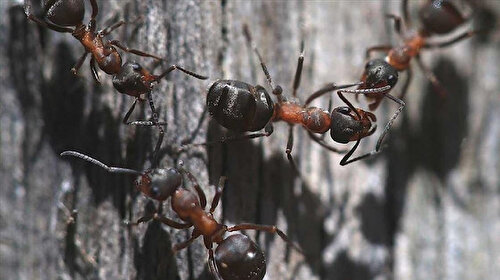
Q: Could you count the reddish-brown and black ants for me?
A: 4